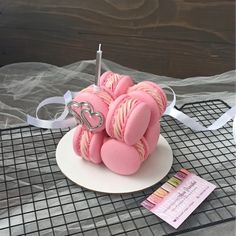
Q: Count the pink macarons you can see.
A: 7